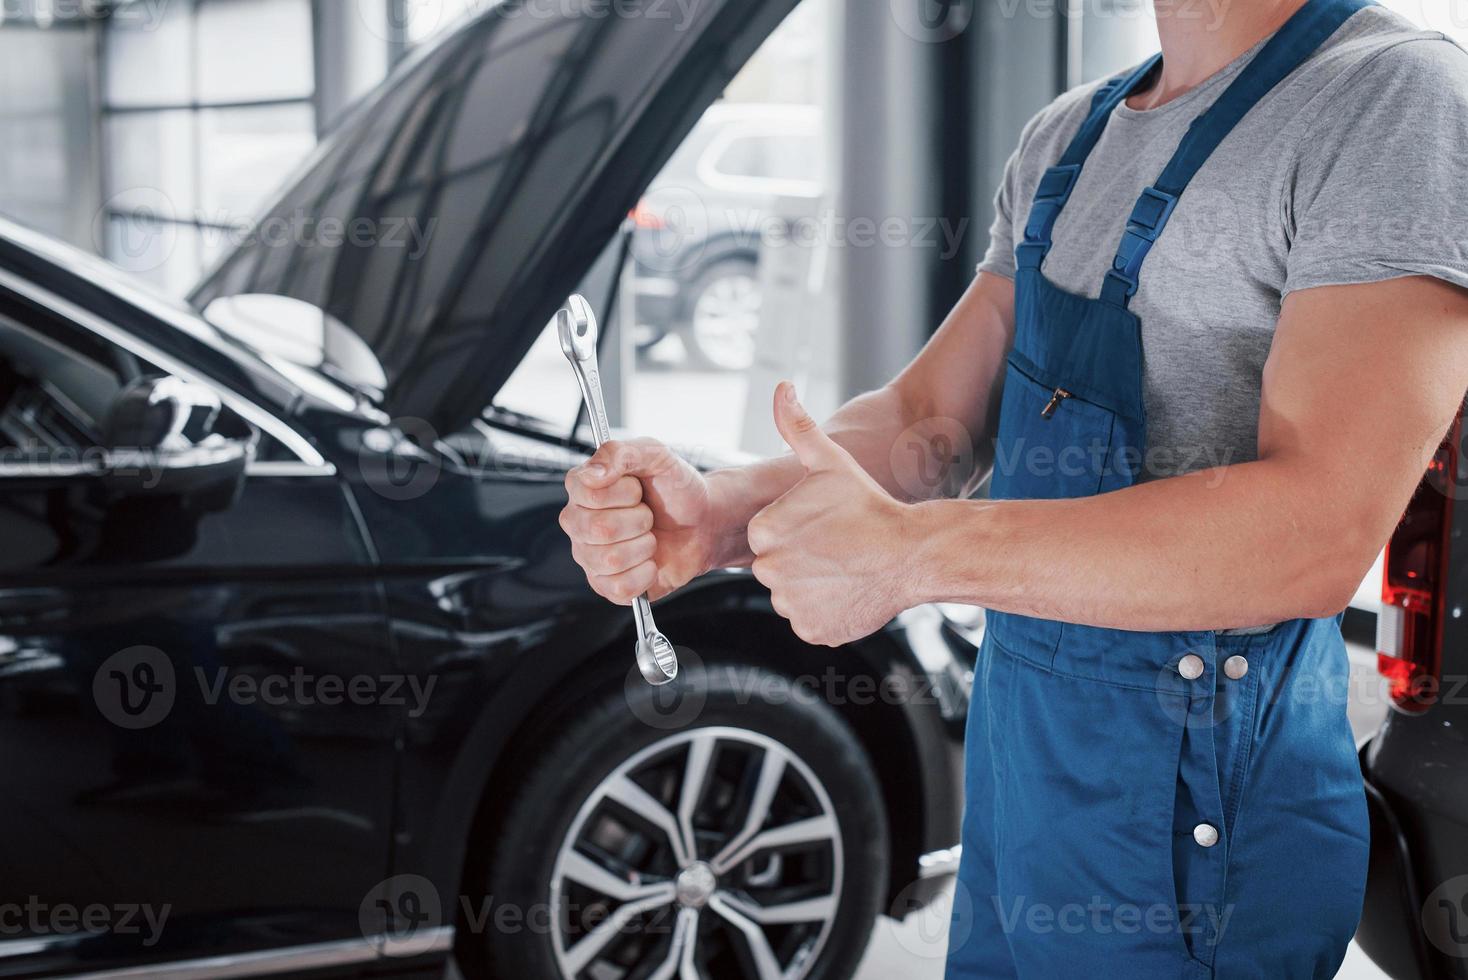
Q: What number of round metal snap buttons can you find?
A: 3